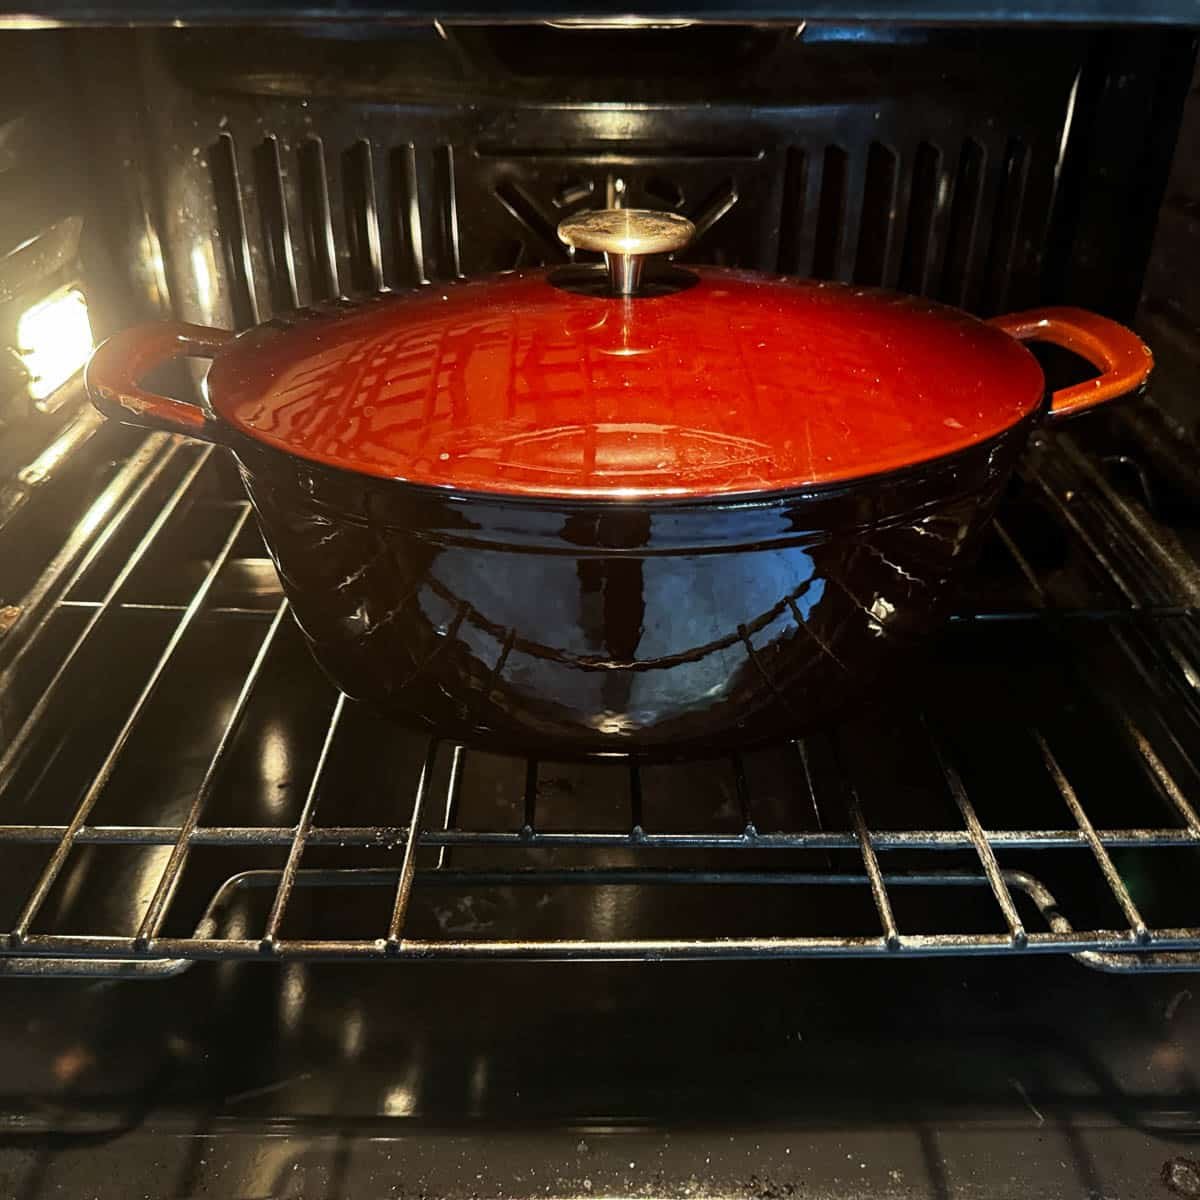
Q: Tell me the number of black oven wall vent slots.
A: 12